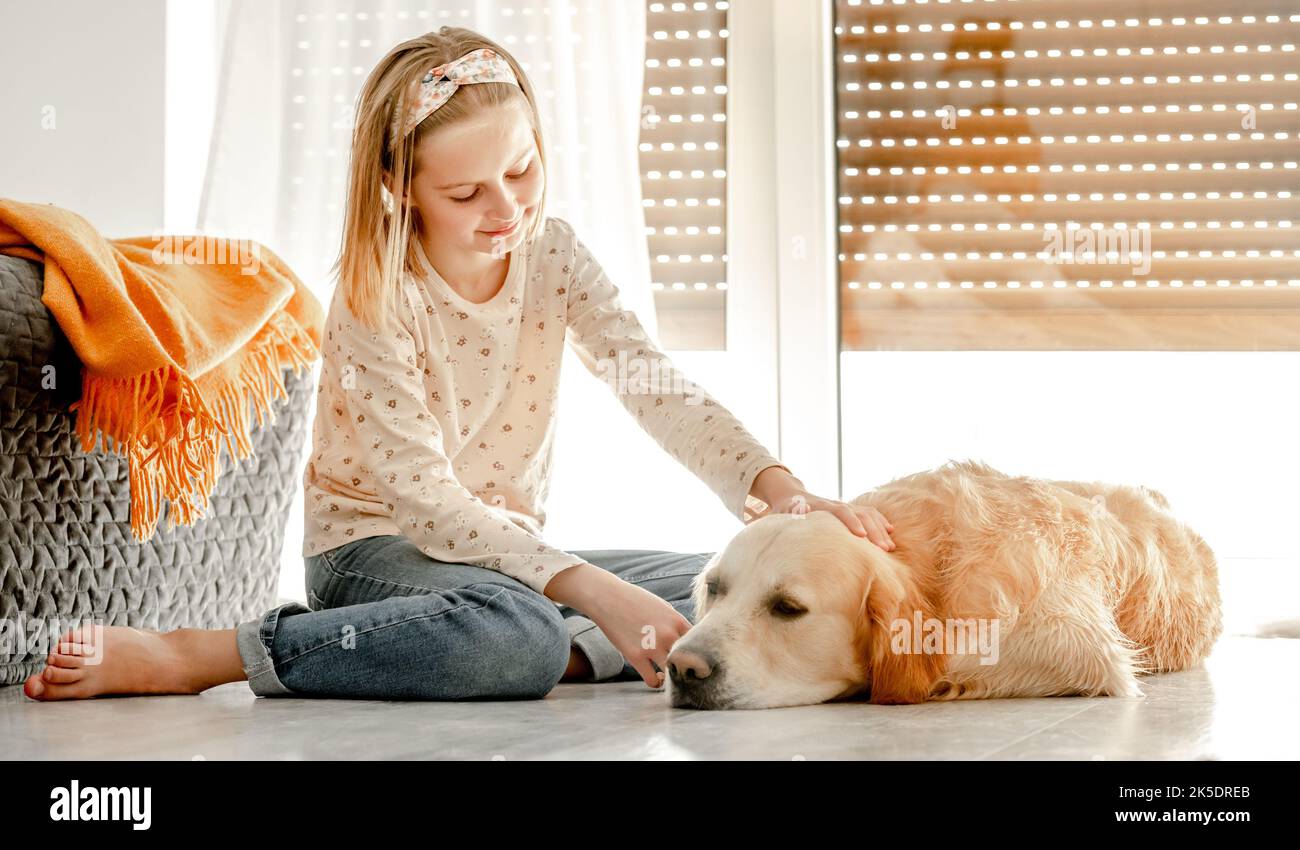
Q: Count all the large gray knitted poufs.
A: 1